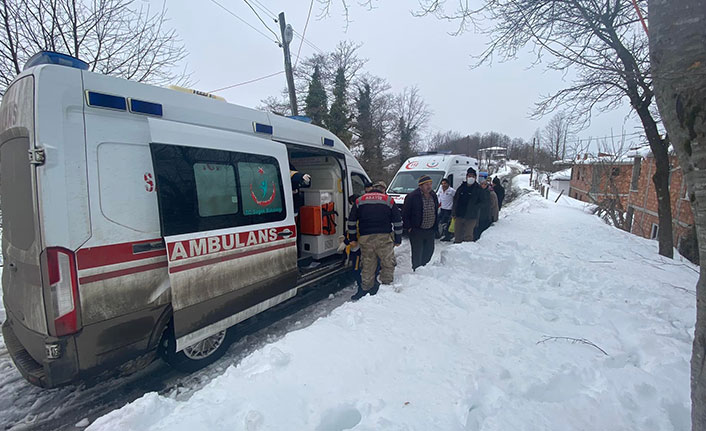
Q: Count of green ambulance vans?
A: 0